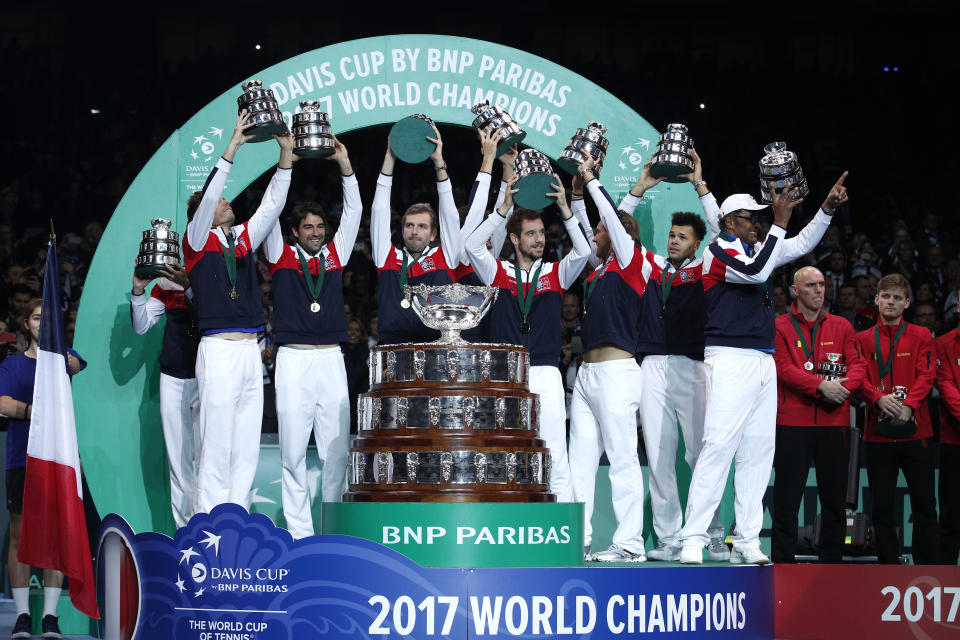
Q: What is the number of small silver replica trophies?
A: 11